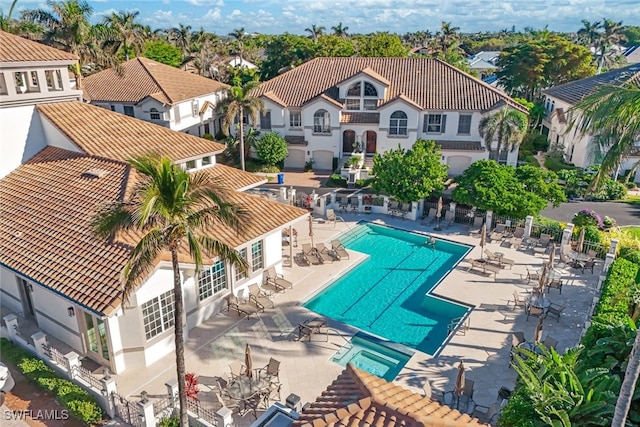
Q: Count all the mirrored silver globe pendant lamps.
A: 0